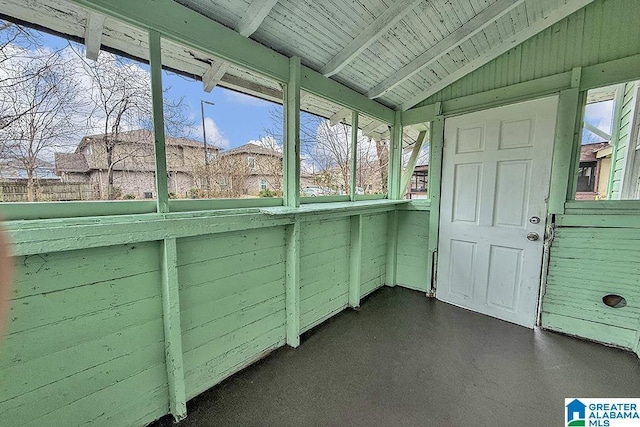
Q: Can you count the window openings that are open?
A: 6